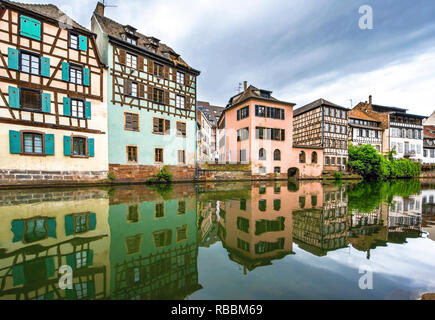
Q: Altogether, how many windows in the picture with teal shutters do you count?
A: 8